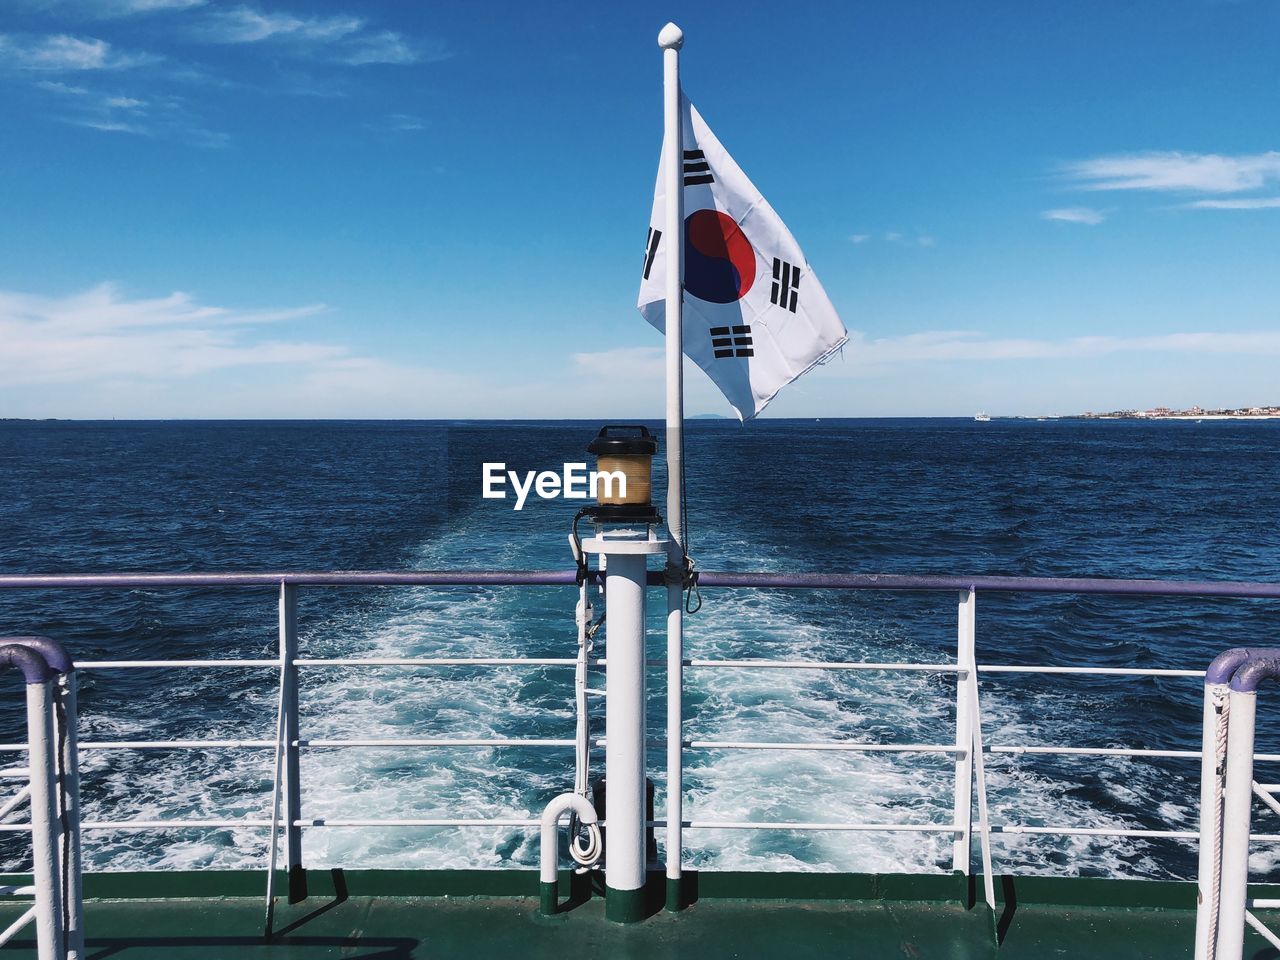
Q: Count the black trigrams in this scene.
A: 4